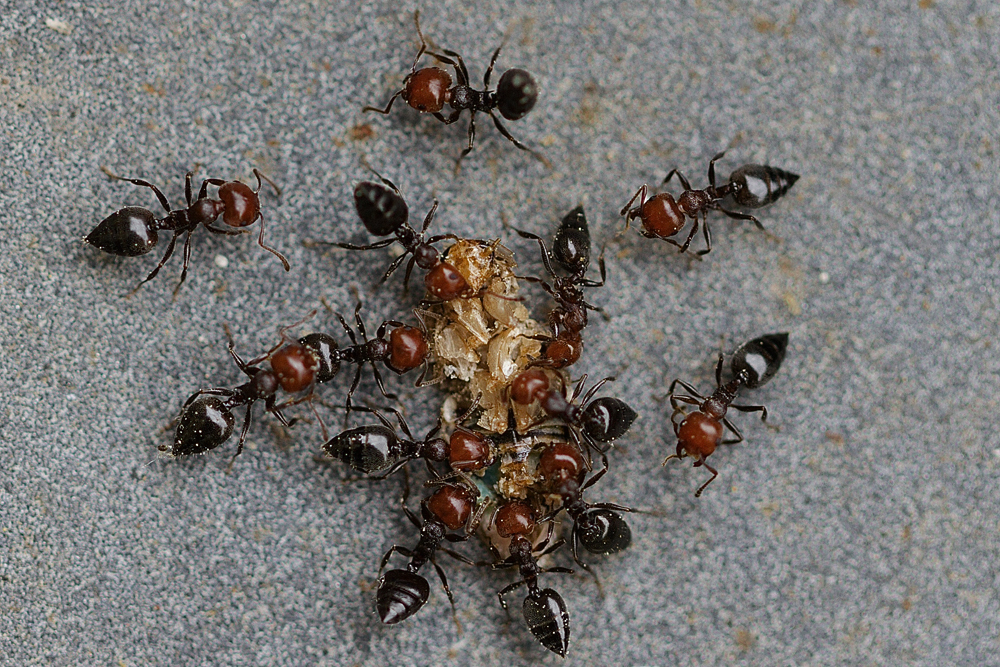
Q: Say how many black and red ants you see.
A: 13